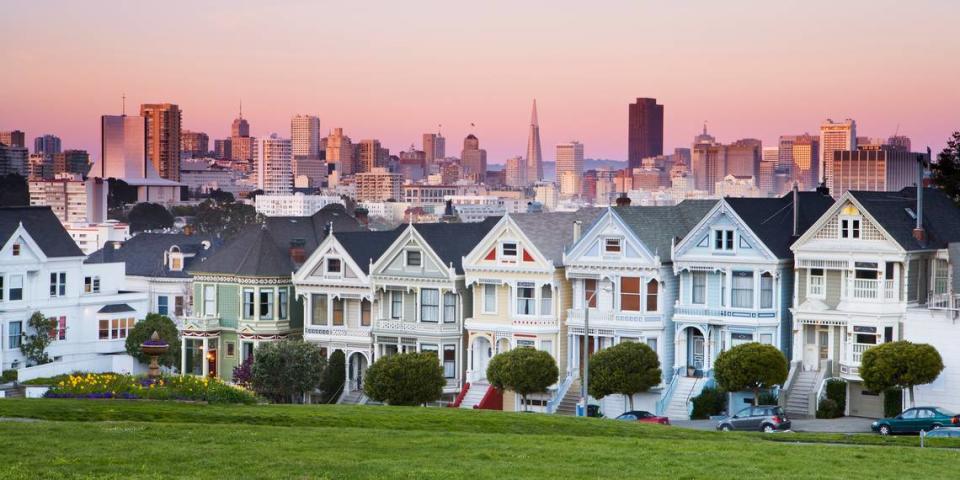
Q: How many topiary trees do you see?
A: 5